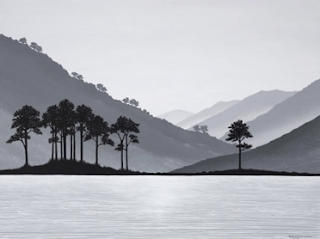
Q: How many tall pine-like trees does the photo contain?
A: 12